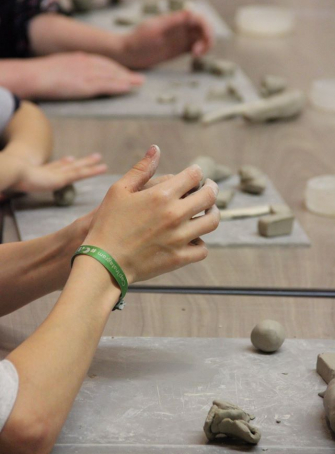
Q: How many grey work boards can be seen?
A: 4